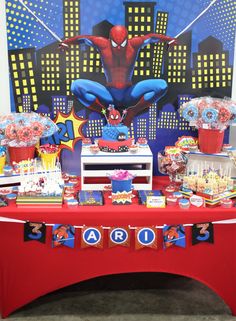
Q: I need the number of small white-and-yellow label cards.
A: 1